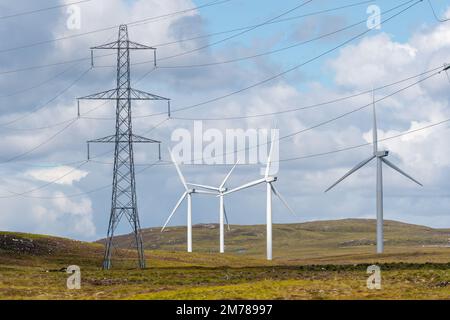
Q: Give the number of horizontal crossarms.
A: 3